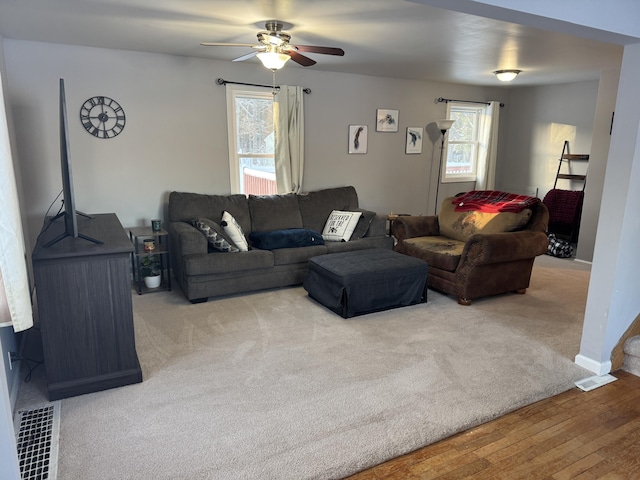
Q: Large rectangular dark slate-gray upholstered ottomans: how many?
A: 1